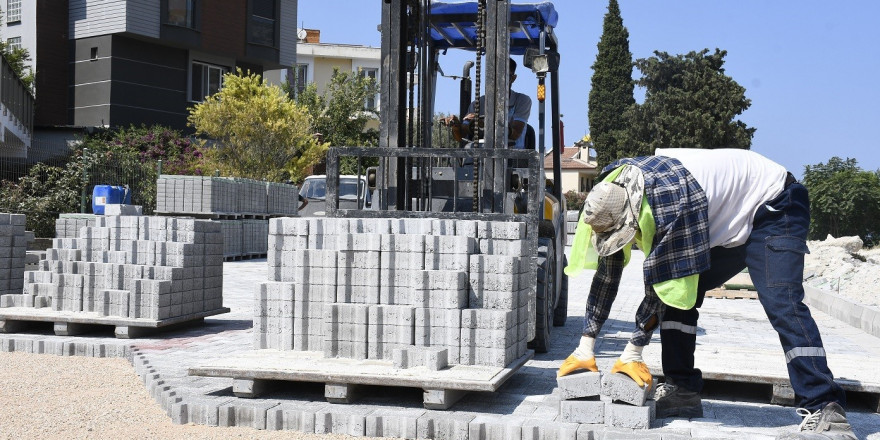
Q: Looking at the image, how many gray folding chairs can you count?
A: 0